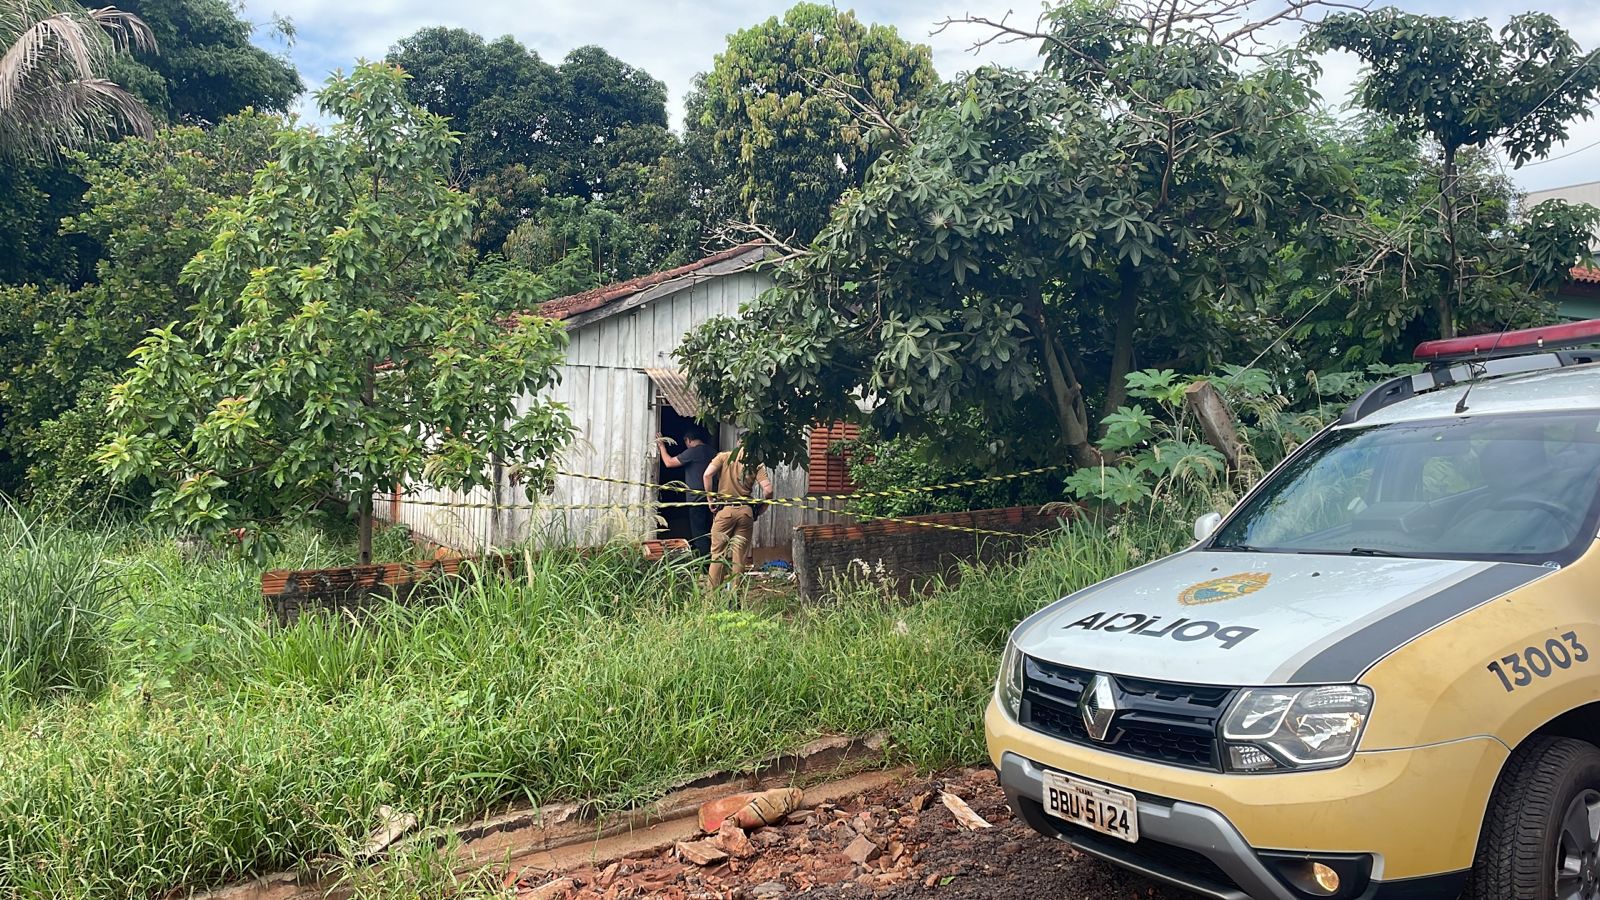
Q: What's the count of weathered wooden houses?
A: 1